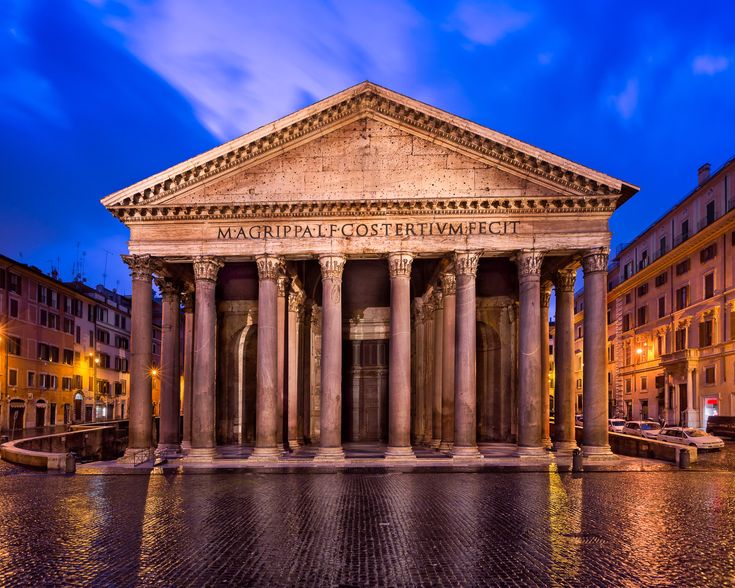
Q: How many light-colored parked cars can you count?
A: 3